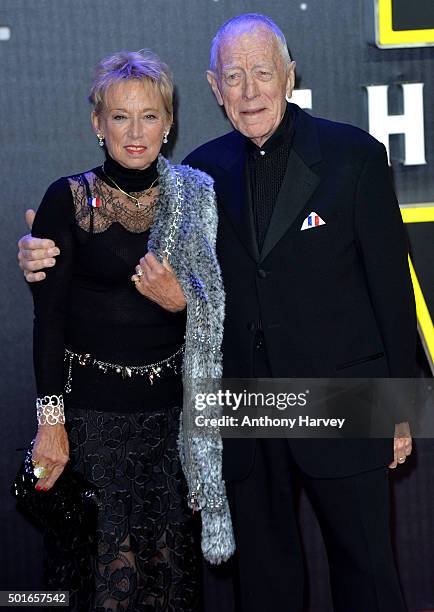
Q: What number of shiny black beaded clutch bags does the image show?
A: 1